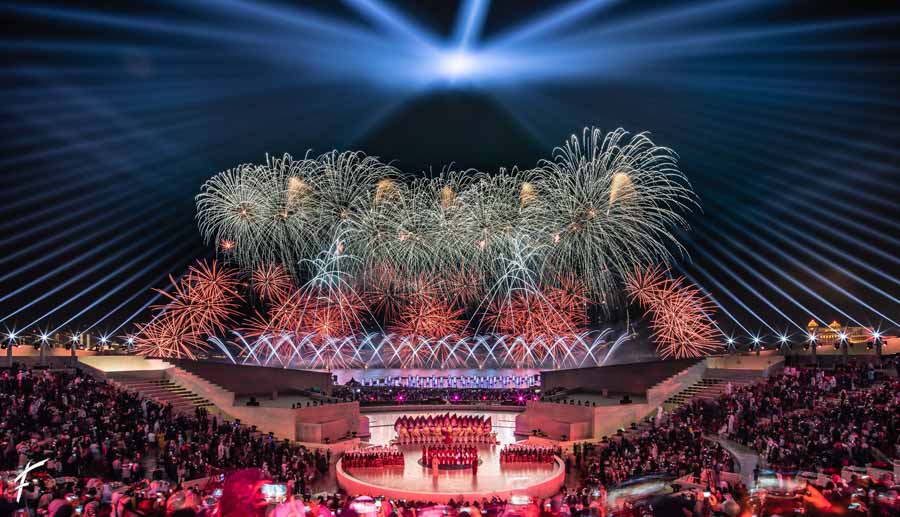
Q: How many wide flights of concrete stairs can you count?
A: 2